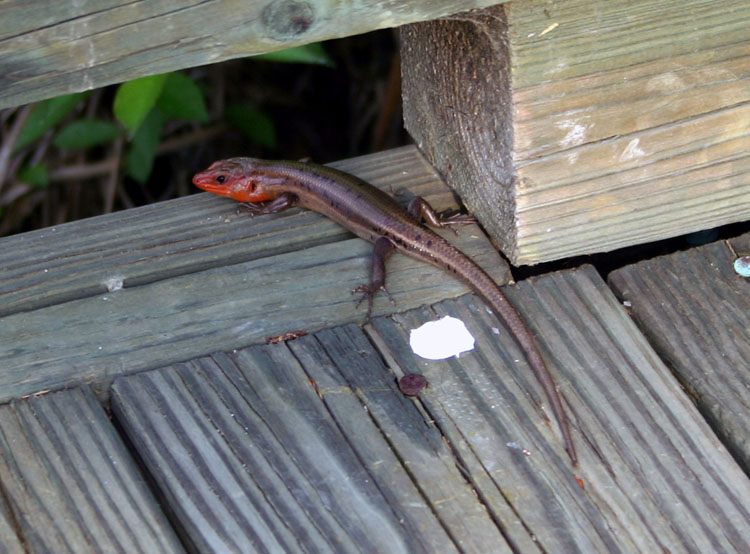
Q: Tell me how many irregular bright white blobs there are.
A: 1